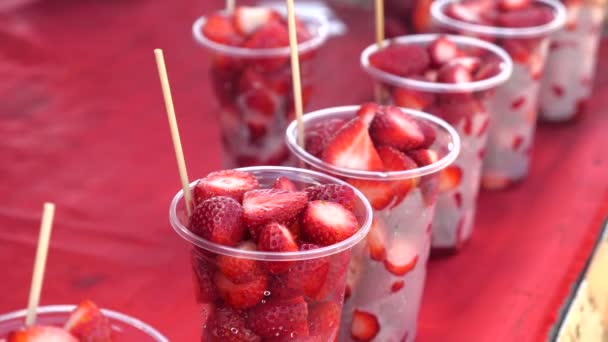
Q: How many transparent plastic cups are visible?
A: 7